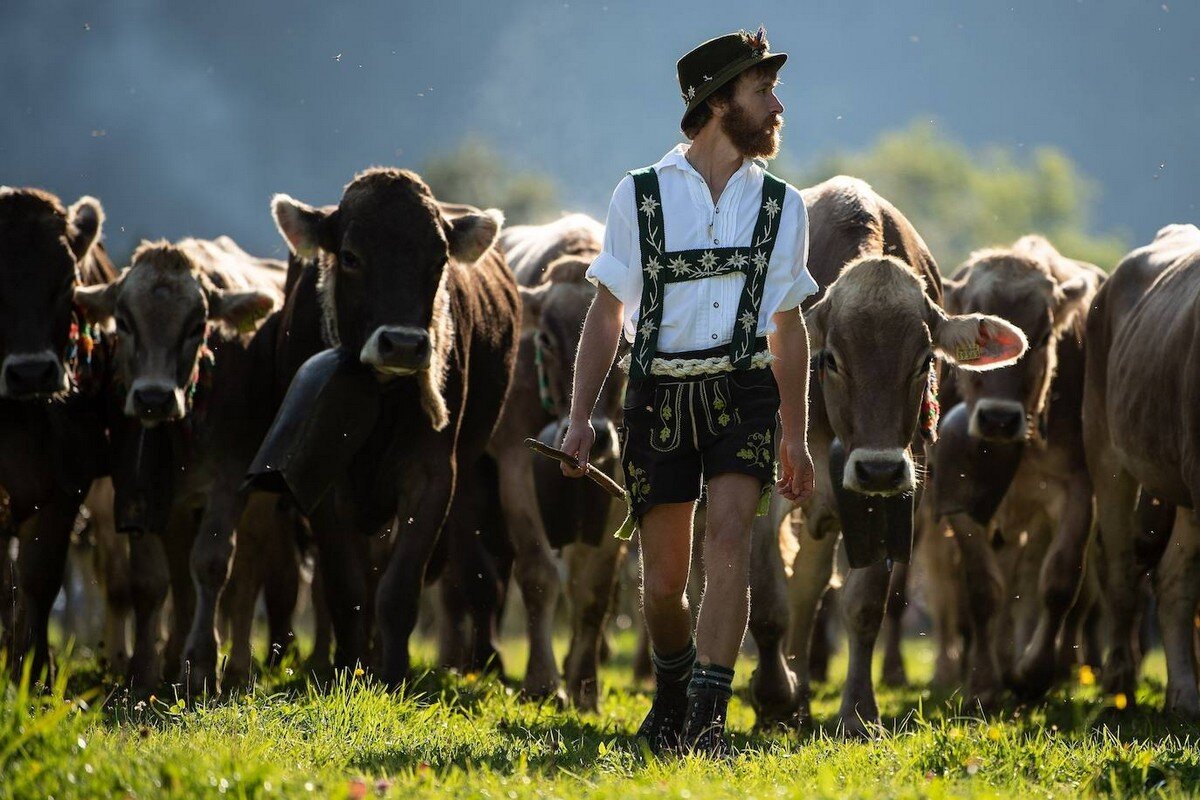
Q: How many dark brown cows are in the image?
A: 2